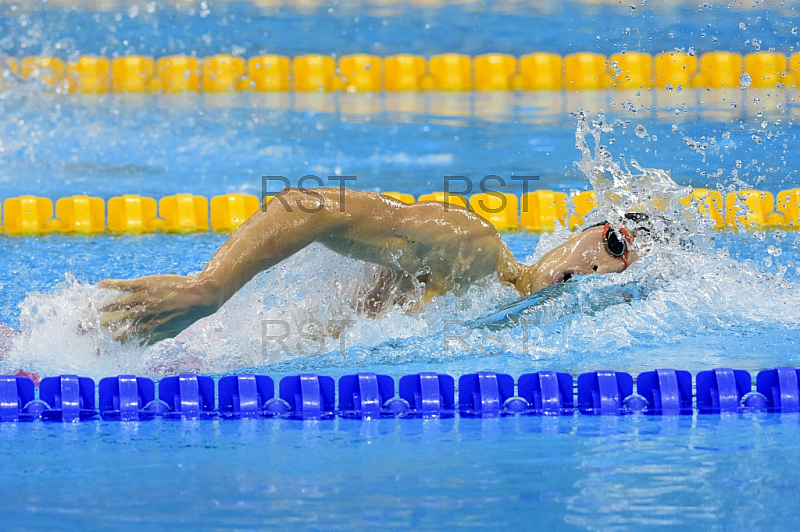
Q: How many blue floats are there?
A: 14